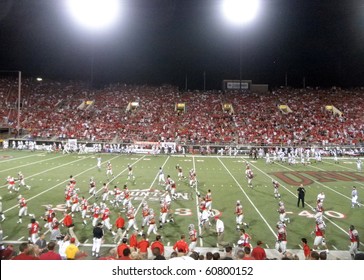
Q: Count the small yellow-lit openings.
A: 6